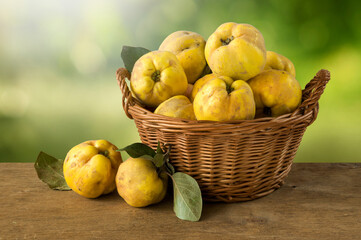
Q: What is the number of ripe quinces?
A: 10